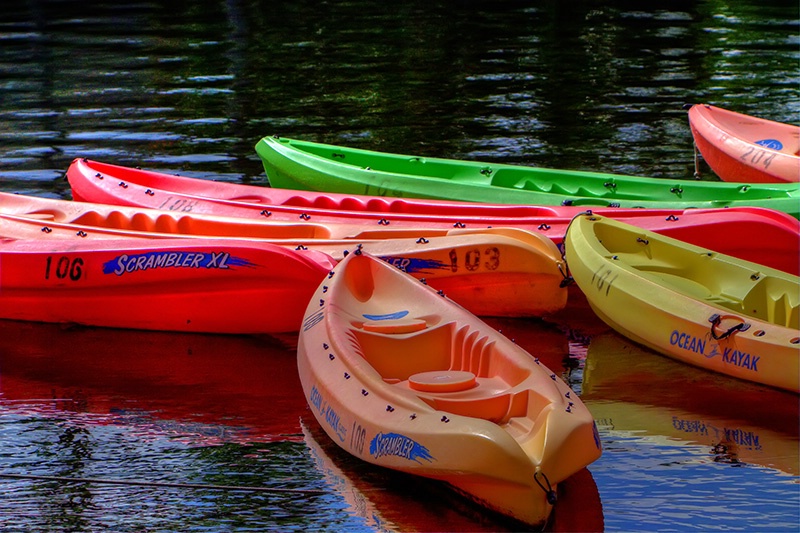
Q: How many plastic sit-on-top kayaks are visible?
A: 7